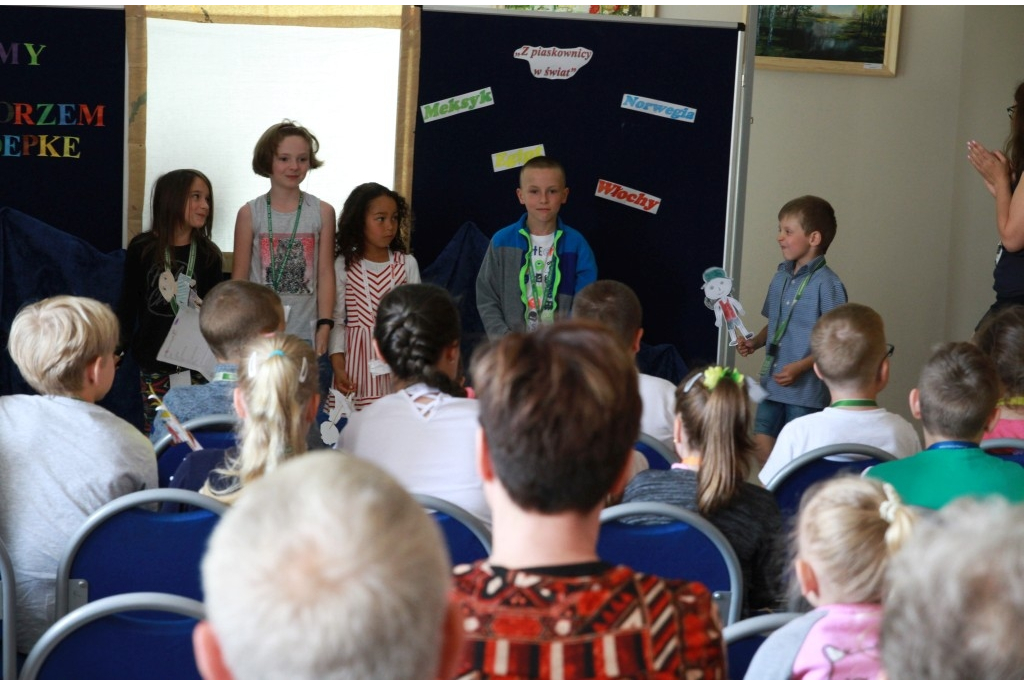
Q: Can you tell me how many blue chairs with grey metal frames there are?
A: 10